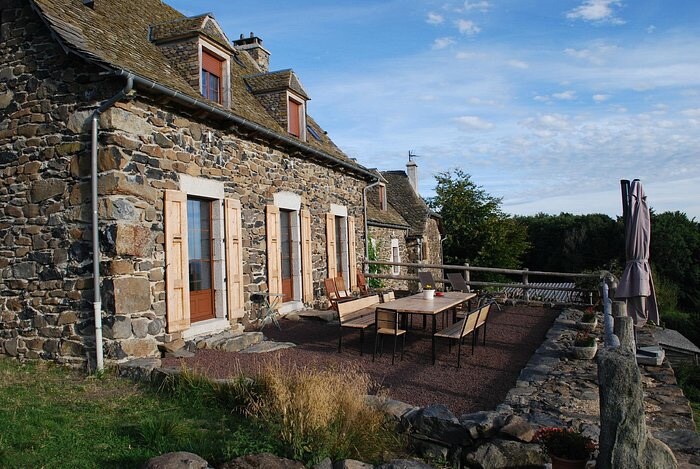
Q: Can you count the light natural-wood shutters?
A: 6